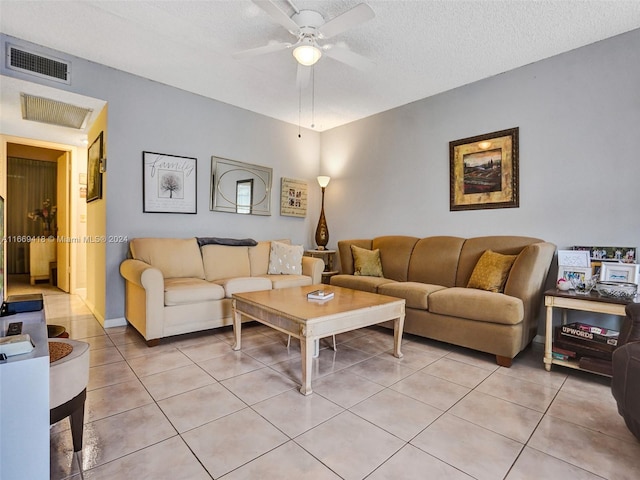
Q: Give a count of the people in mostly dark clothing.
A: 0